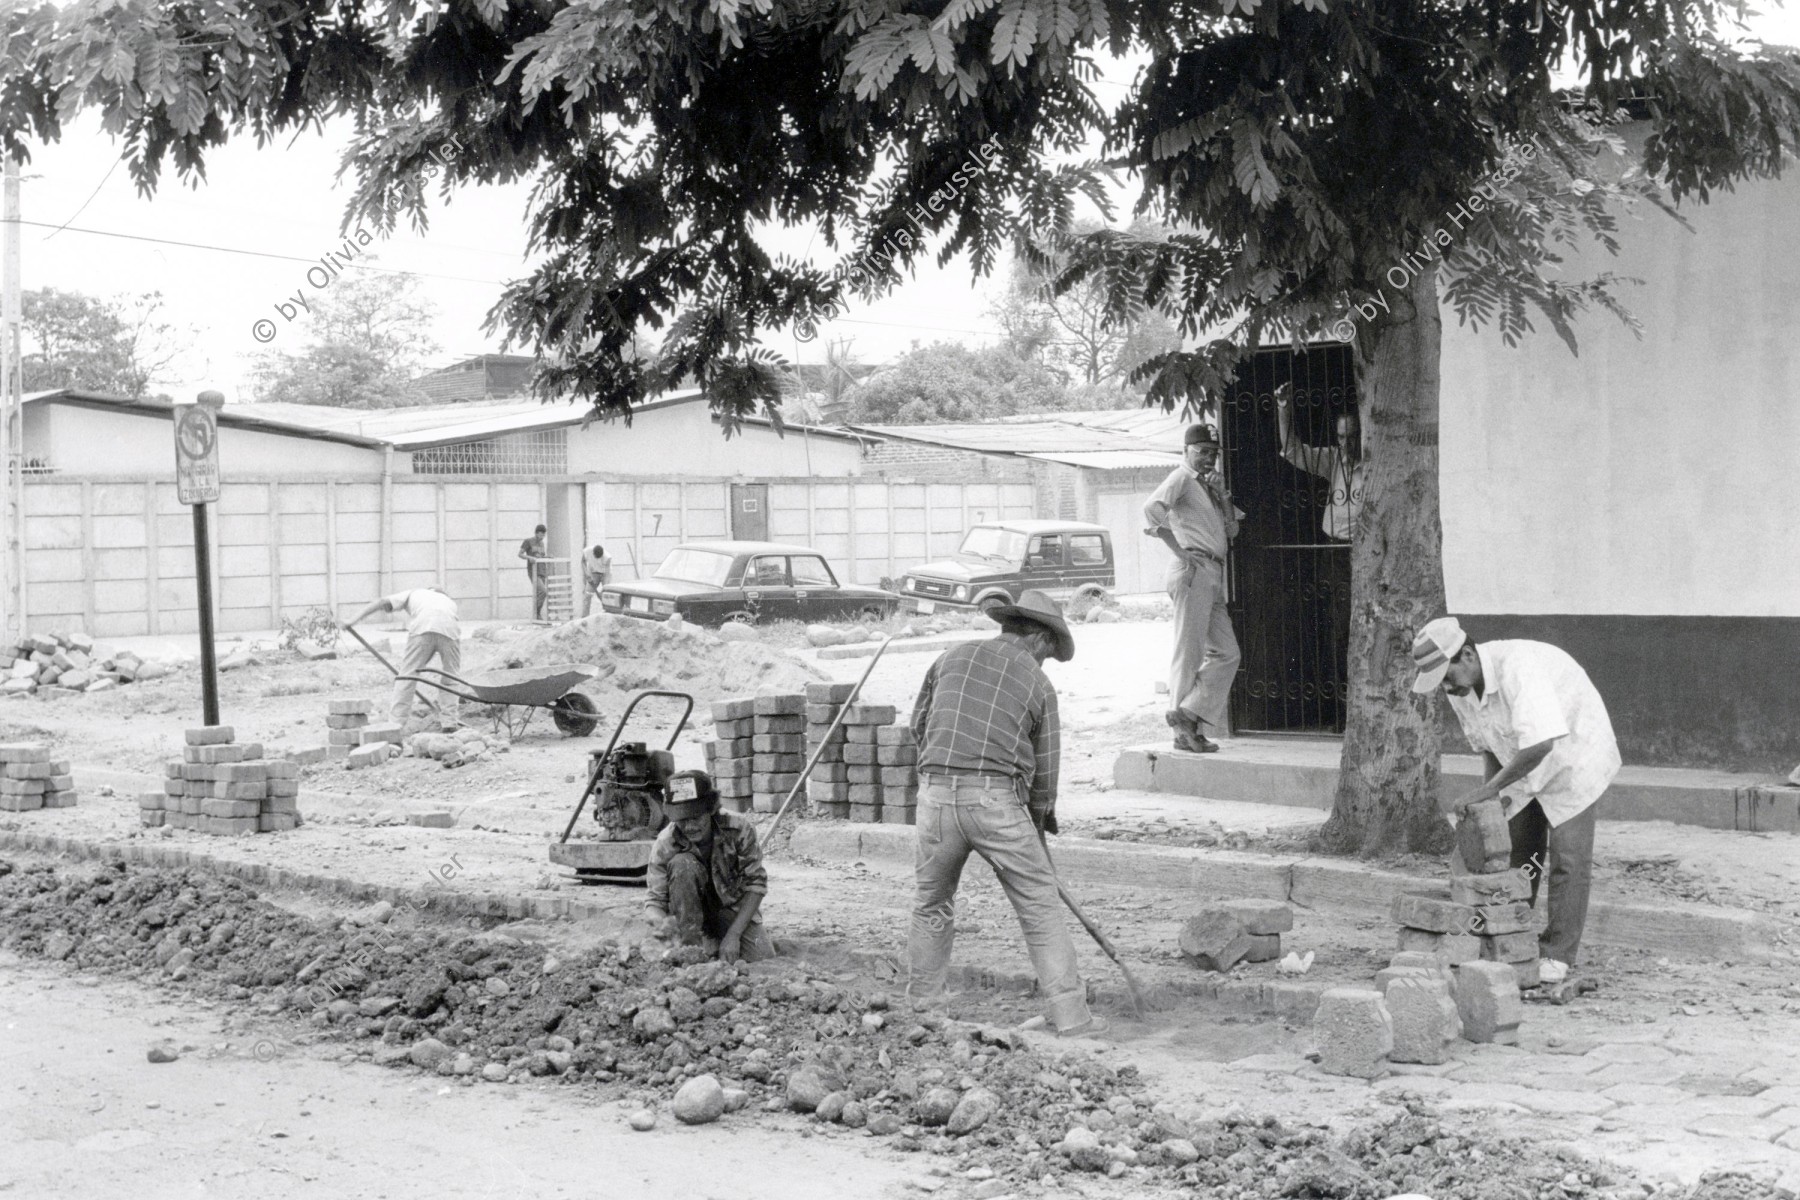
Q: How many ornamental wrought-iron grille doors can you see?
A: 1